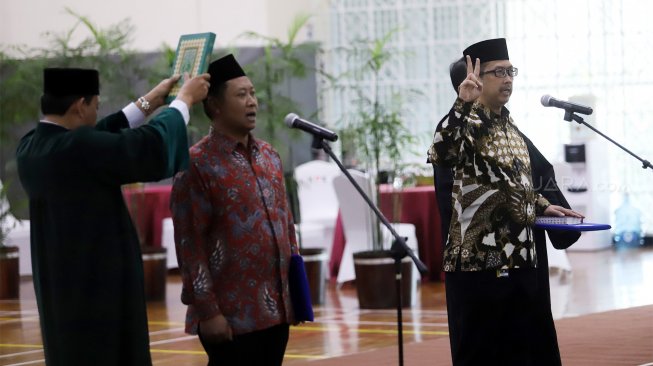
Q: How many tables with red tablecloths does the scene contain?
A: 2